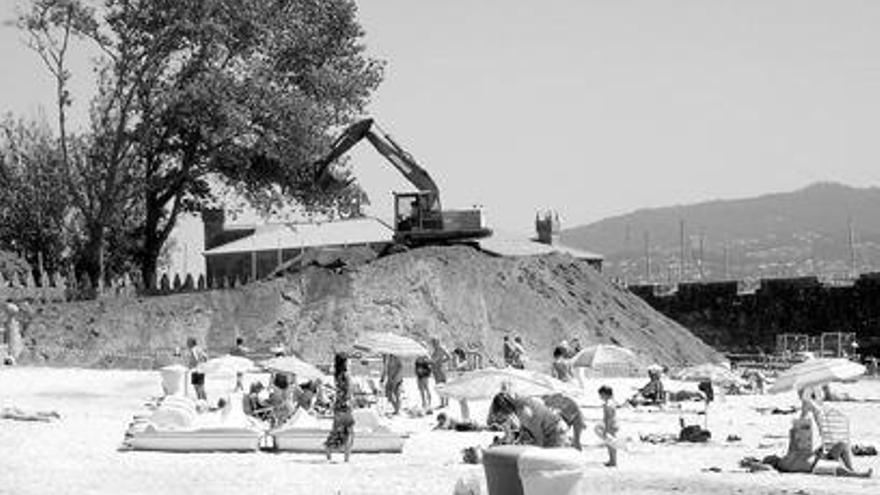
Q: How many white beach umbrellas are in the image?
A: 7